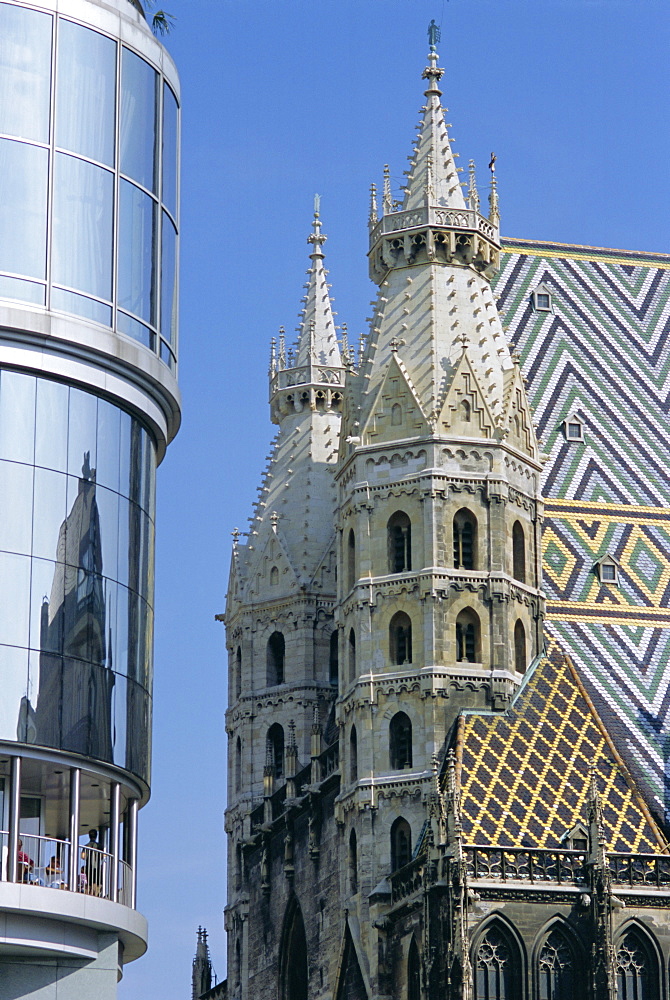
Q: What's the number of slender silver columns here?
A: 4